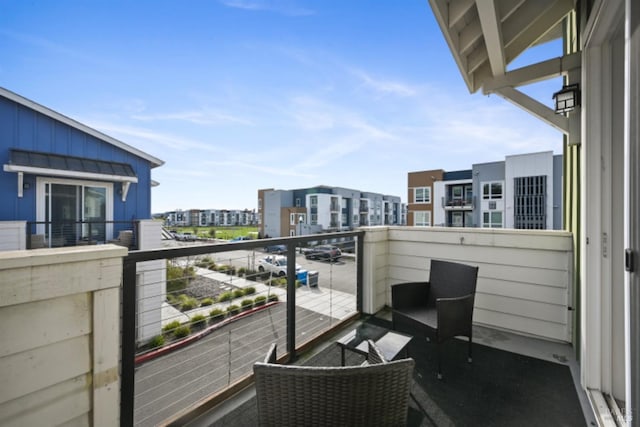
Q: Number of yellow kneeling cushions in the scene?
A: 0